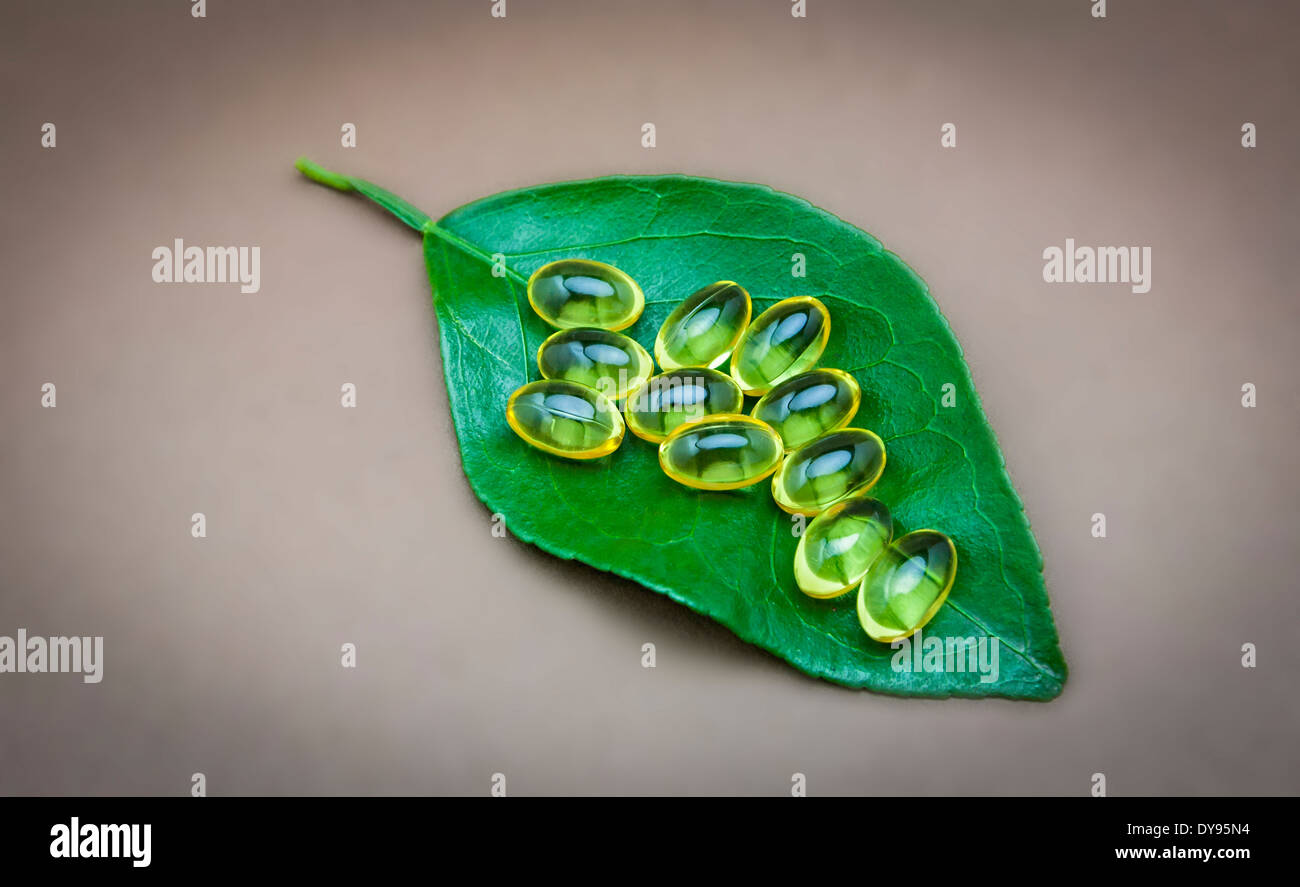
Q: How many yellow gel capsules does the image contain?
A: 11